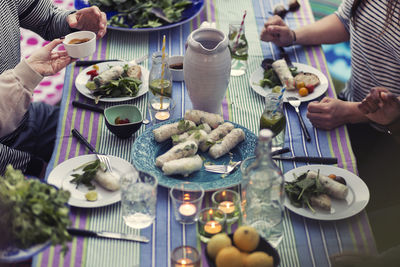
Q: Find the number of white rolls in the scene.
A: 12